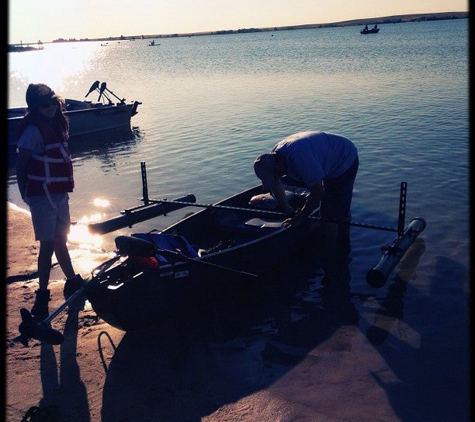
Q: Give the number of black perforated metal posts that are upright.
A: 2